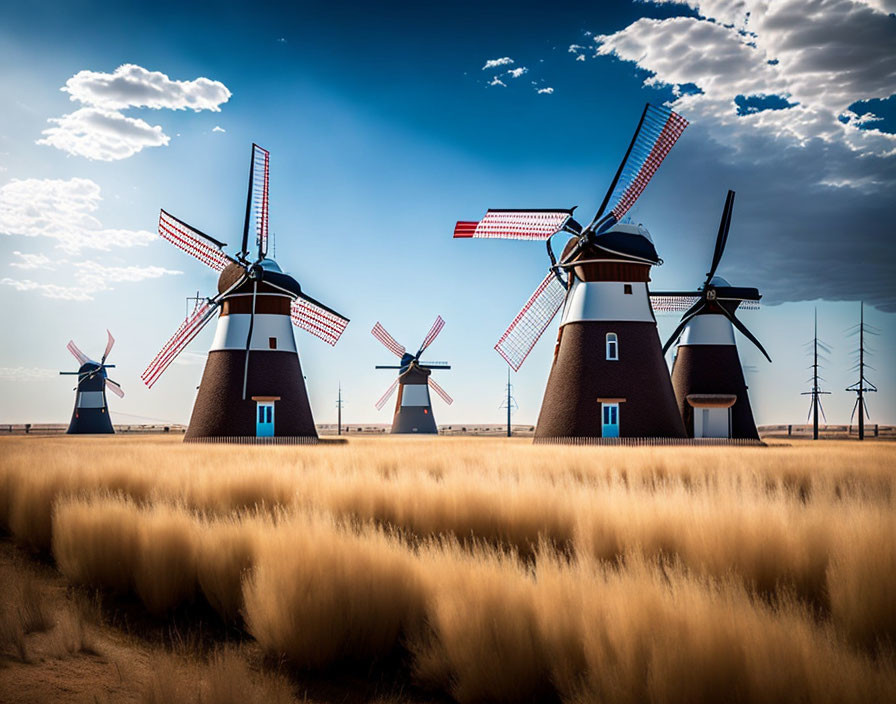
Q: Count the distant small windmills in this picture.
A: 2